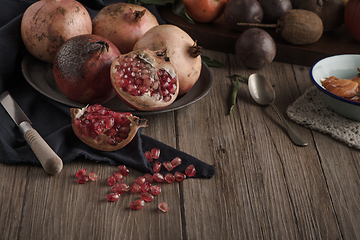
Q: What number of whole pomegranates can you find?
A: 4